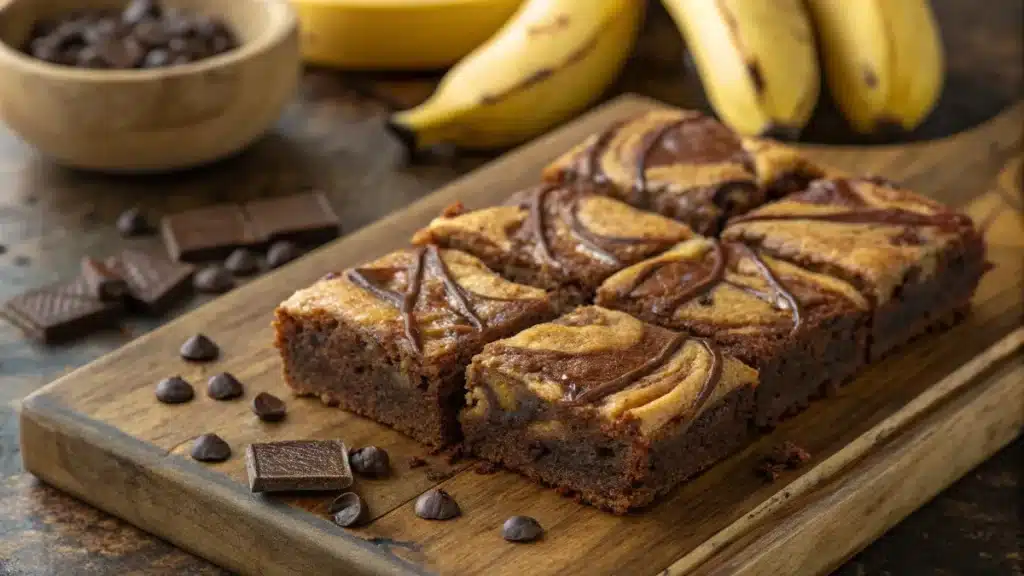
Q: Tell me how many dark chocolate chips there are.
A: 13